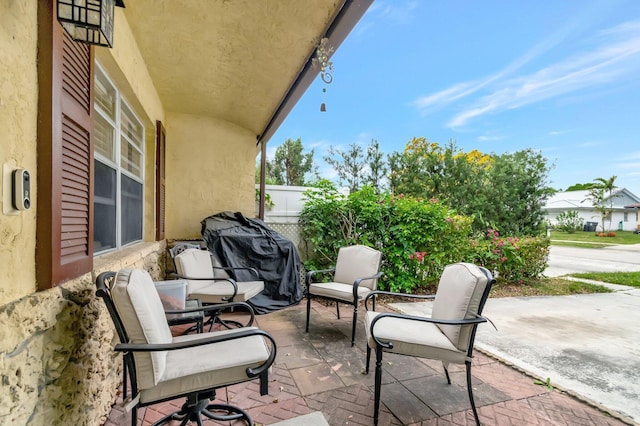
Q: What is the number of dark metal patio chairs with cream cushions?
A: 4